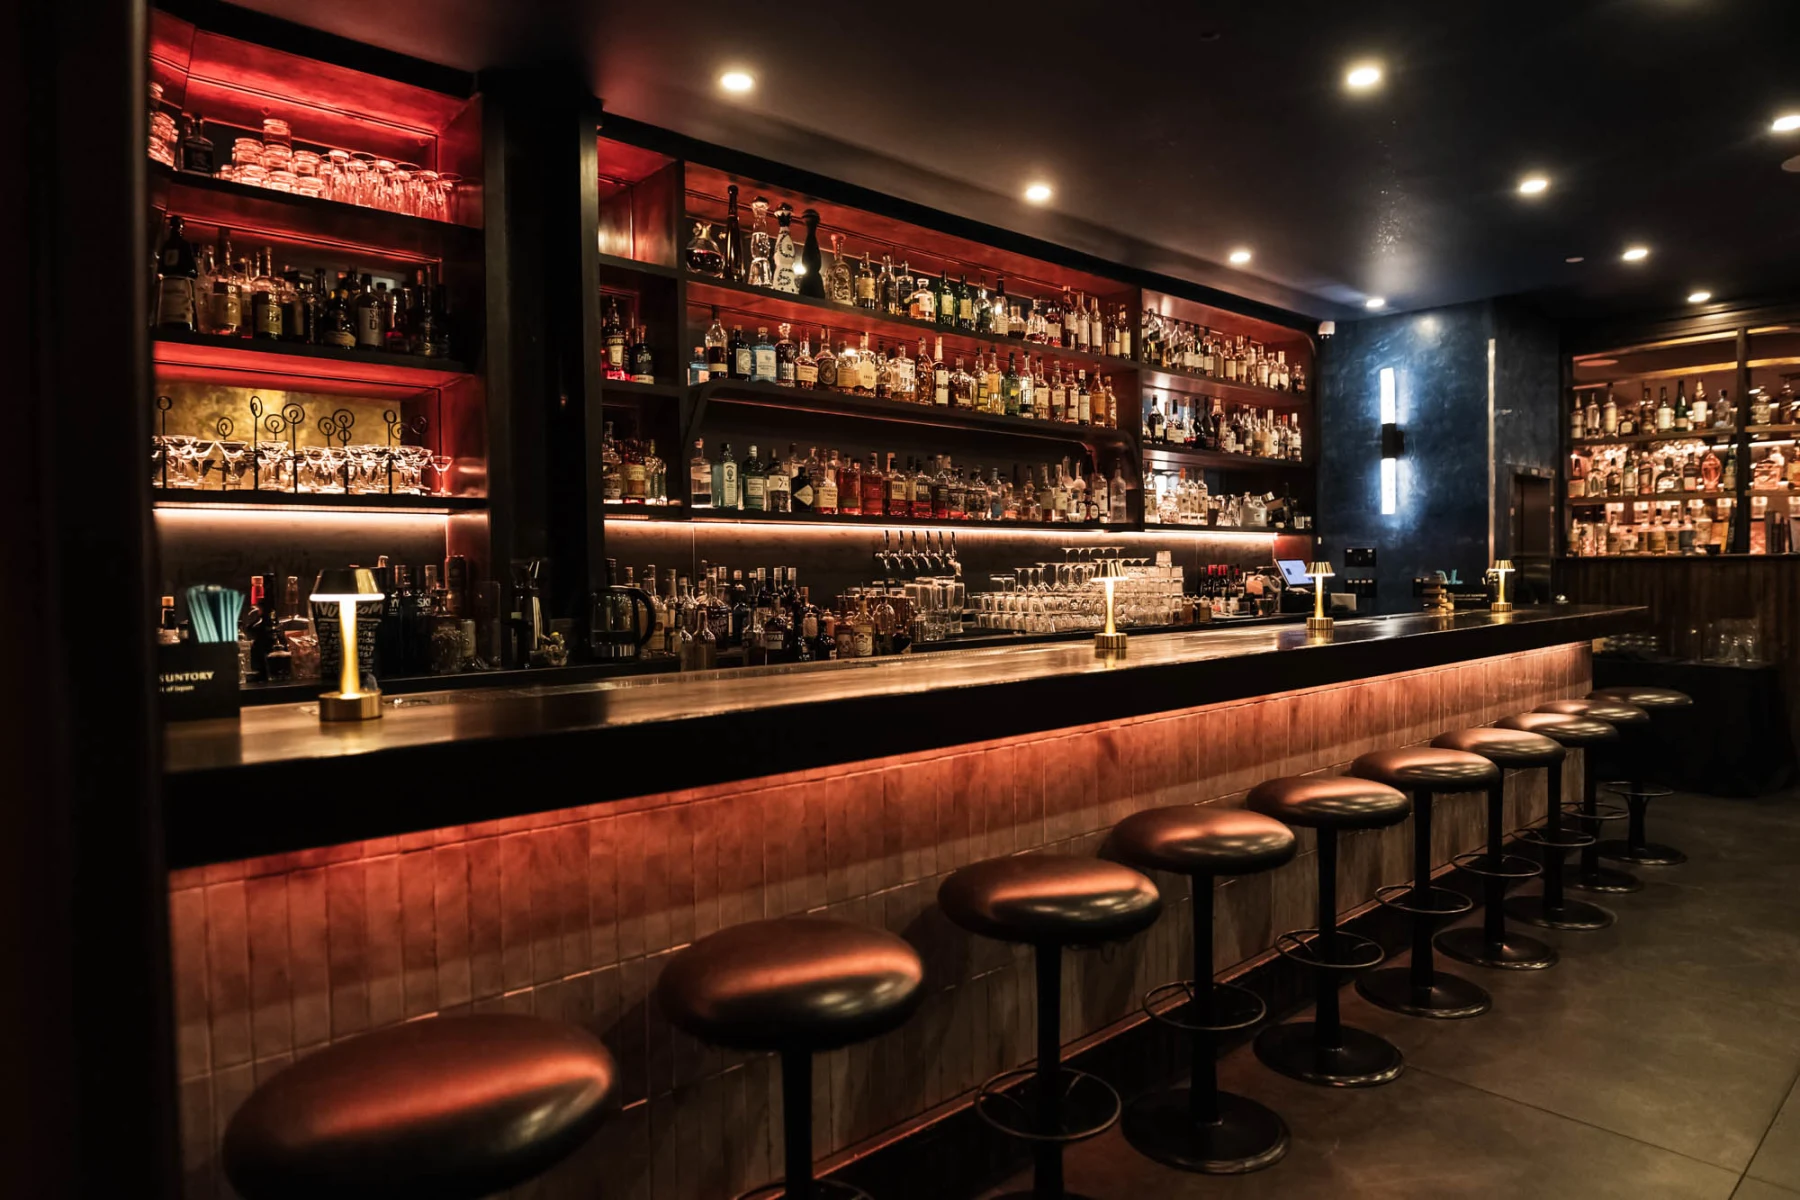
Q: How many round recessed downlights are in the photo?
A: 9